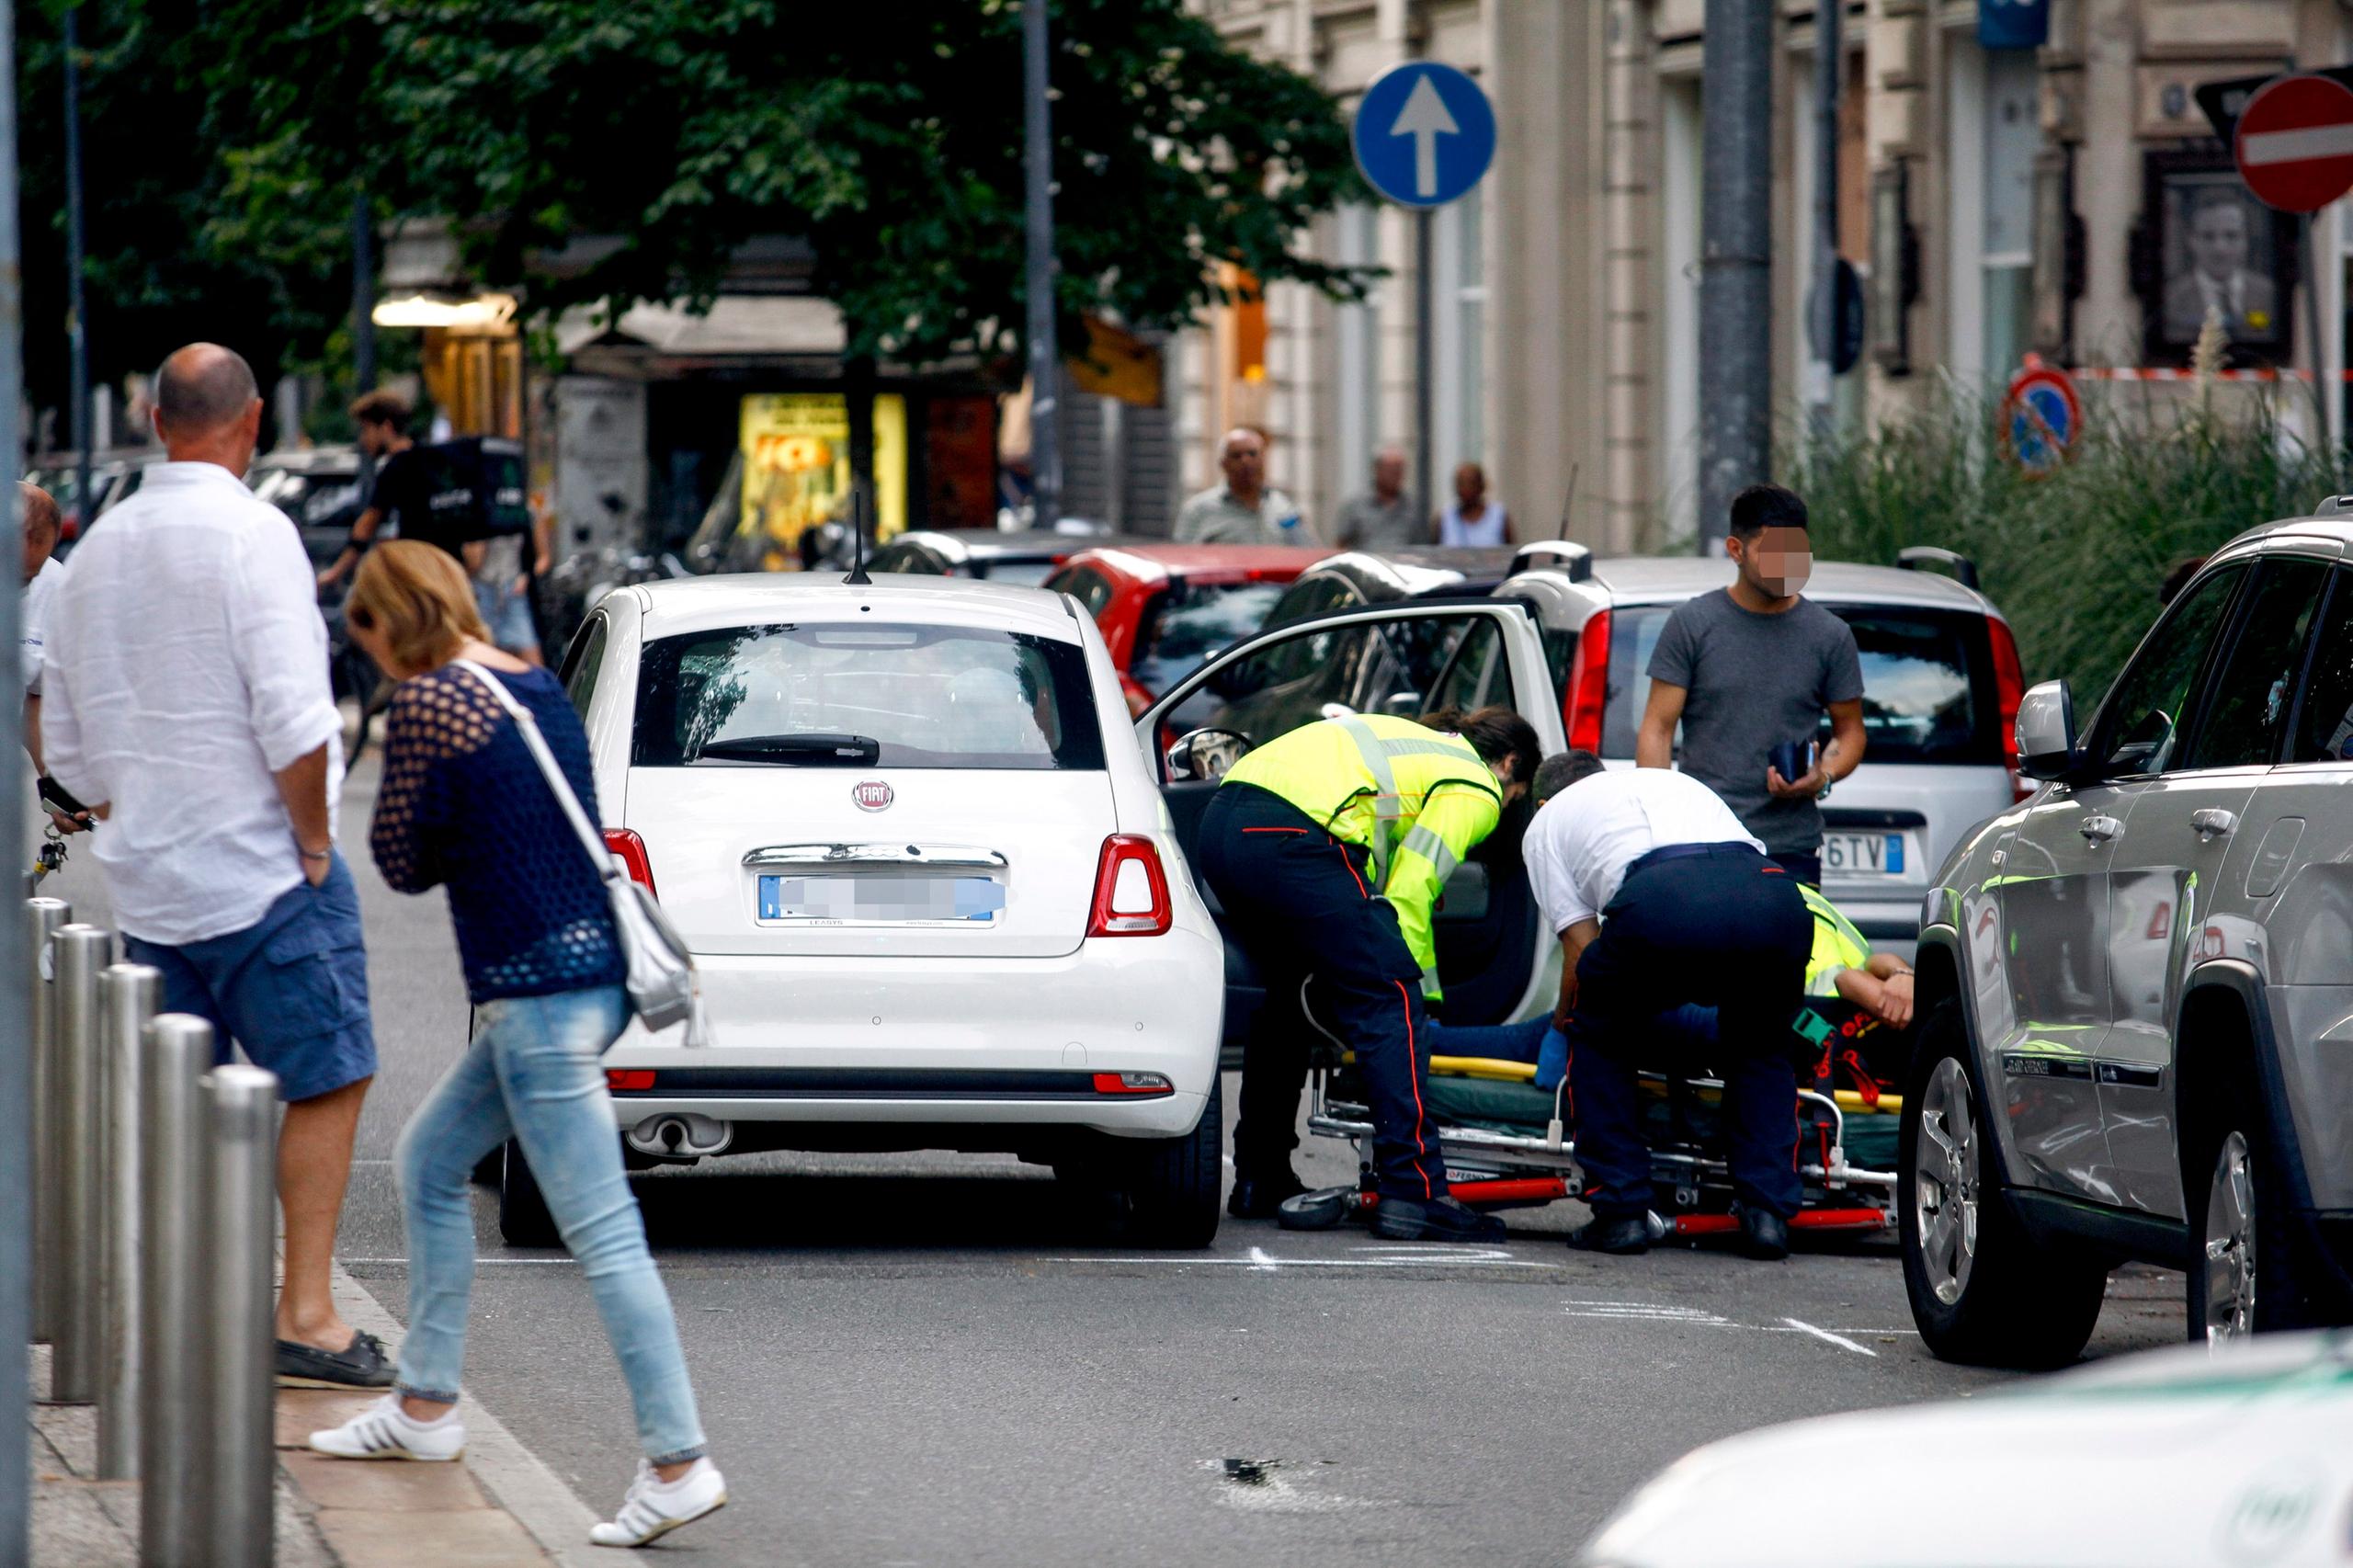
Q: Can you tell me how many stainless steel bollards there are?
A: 5